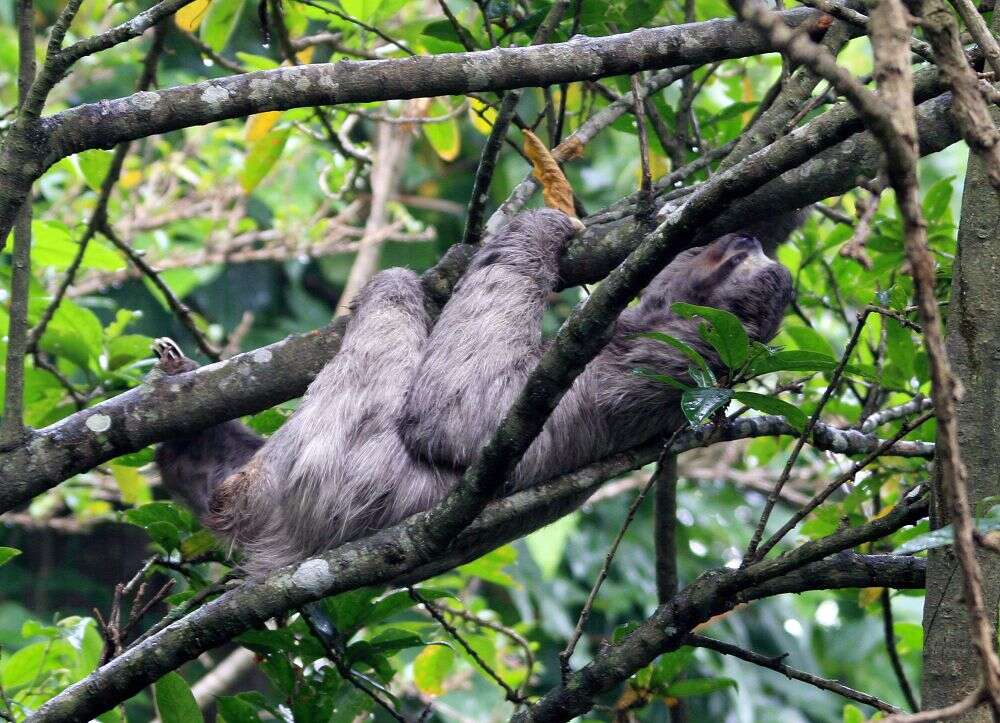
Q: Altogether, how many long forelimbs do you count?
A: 2